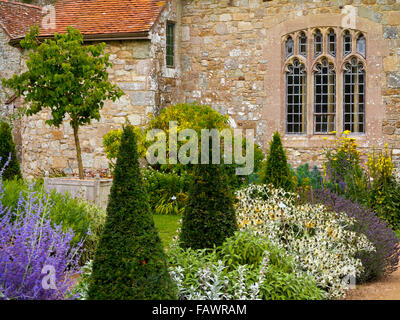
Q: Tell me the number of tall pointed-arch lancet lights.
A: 3